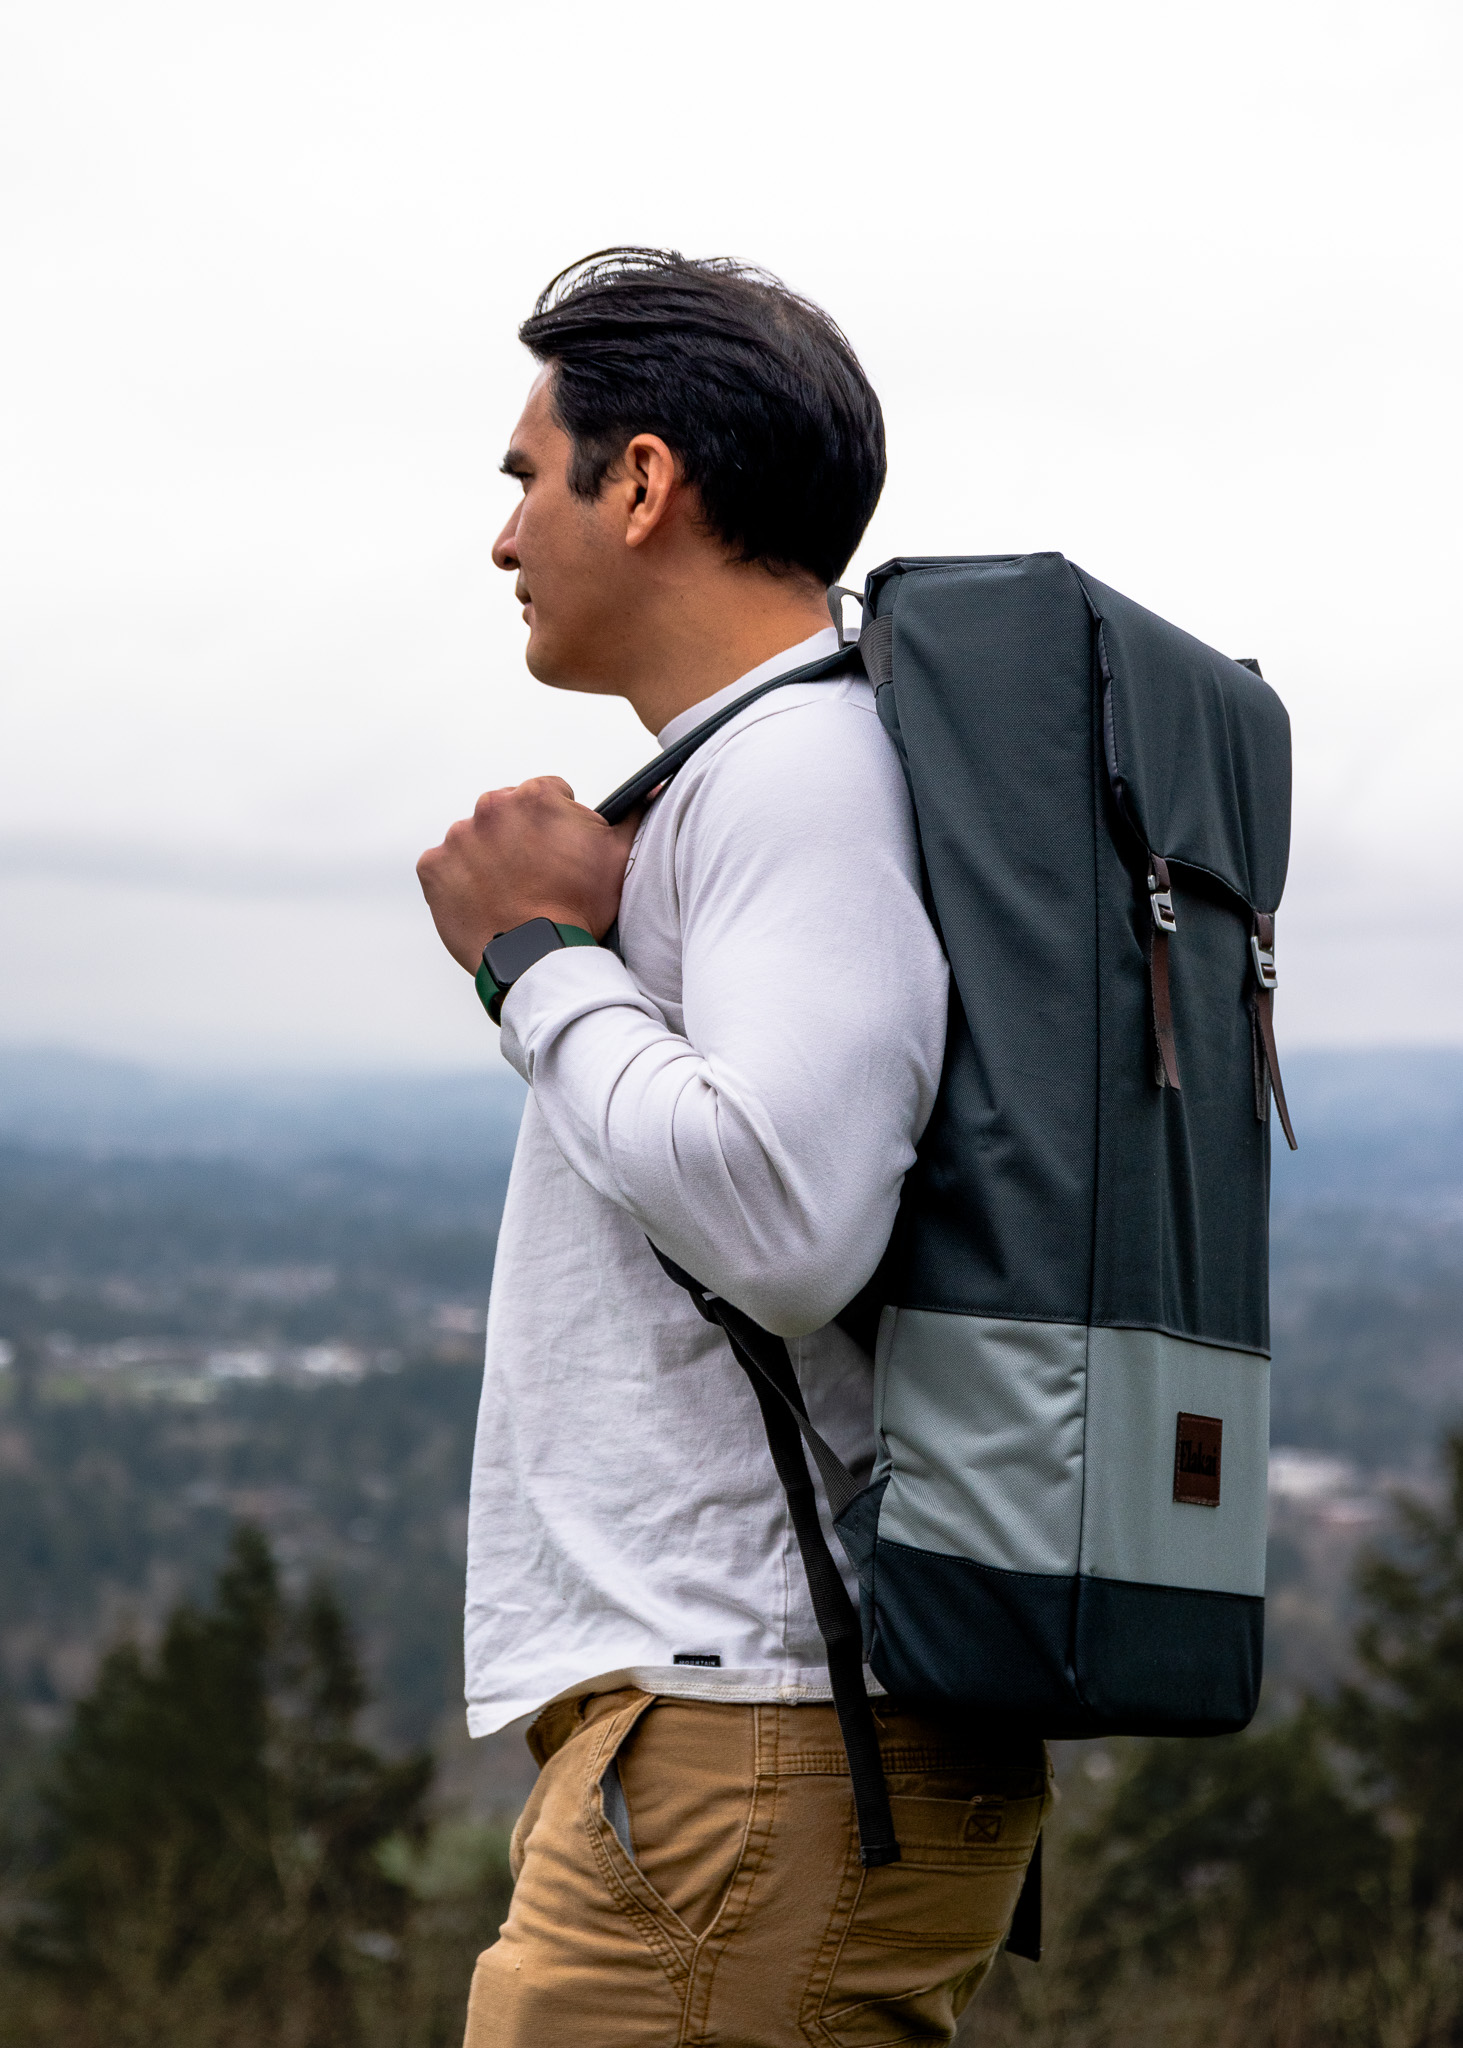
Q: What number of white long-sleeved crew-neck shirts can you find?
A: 1